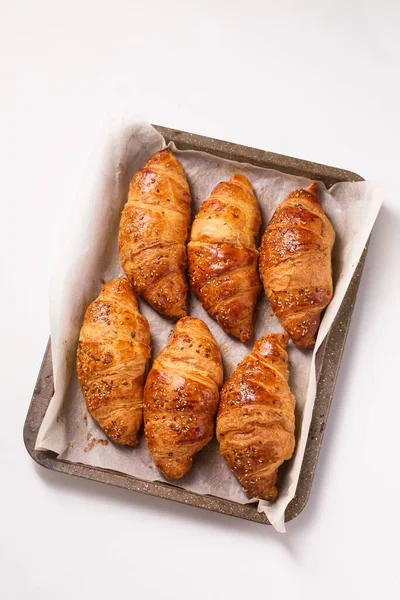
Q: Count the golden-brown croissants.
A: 6